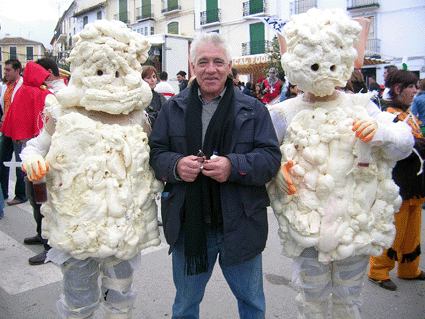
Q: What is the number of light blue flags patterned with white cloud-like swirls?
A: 0